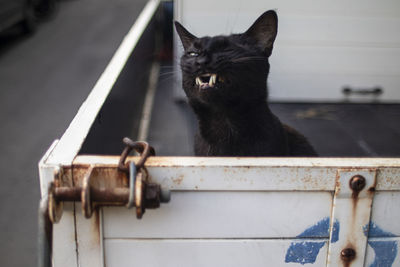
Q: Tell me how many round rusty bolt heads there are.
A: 2